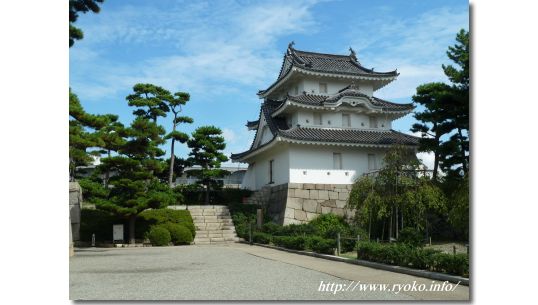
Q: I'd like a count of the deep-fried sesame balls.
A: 0